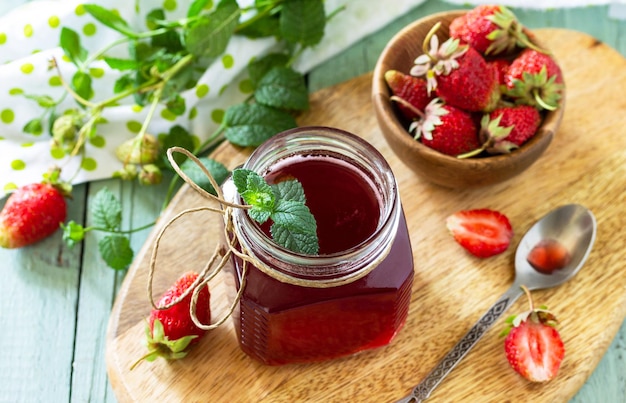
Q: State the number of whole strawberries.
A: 9